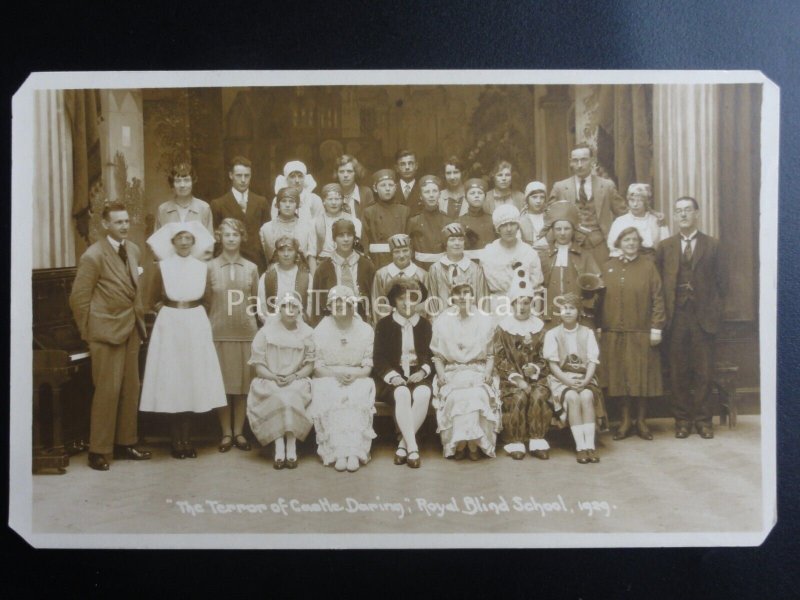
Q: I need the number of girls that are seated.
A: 6